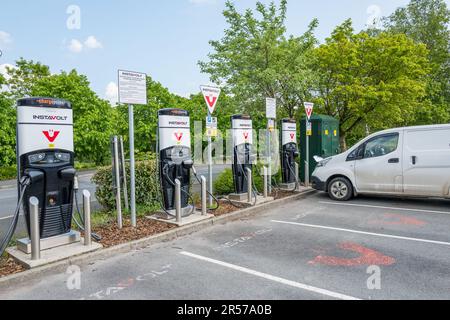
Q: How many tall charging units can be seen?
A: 4